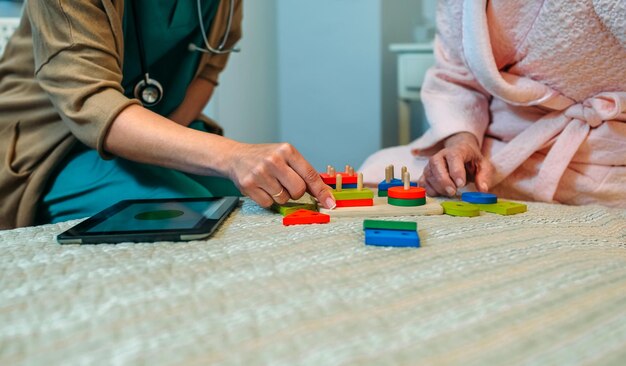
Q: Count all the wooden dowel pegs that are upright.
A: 10